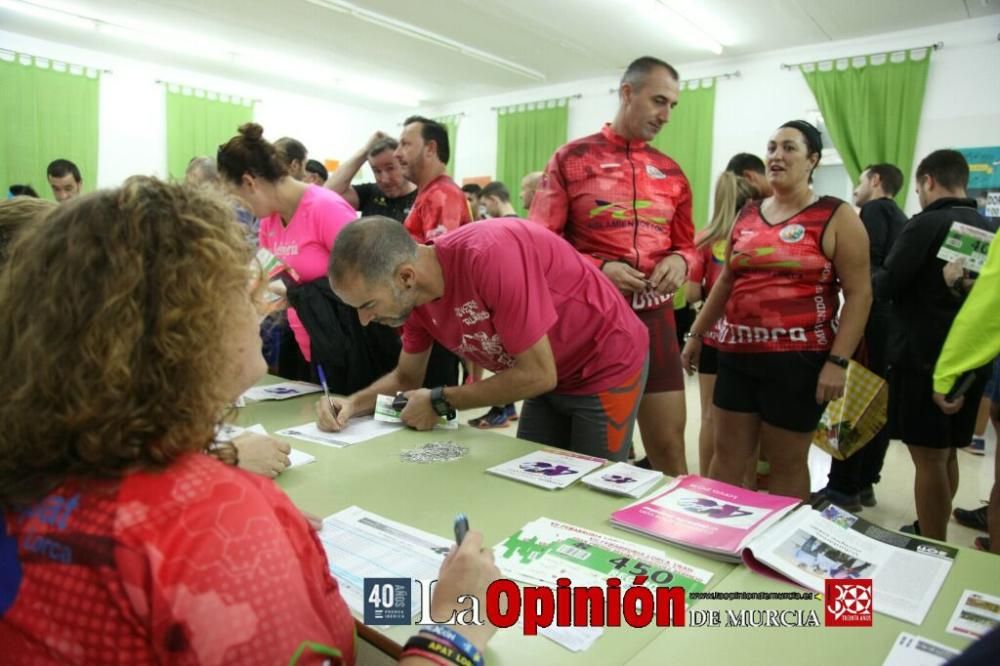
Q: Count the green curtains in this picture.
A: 6